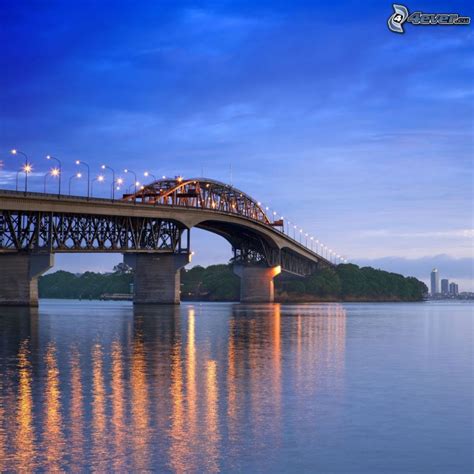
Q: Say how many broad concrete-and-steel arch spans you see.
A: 1